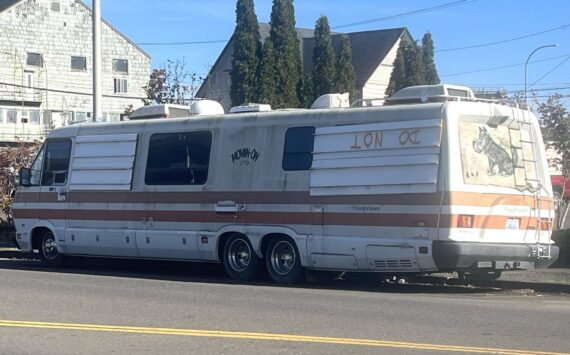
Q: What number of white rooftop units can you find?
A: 5